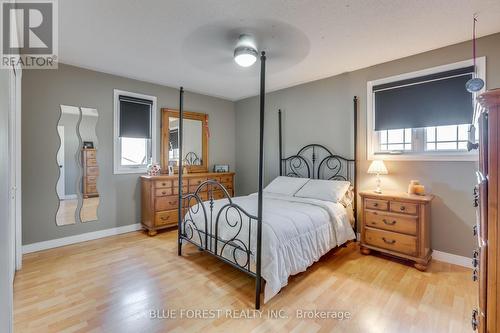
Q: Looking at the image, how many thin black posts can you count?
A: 4